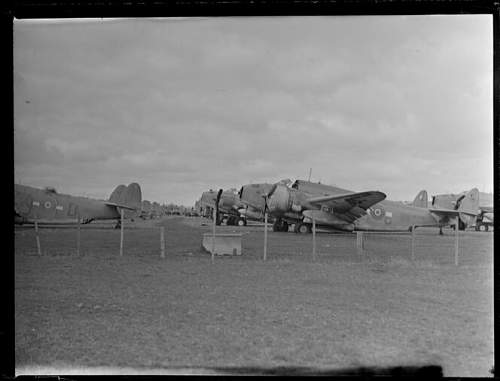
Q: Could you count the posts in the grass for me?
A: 10